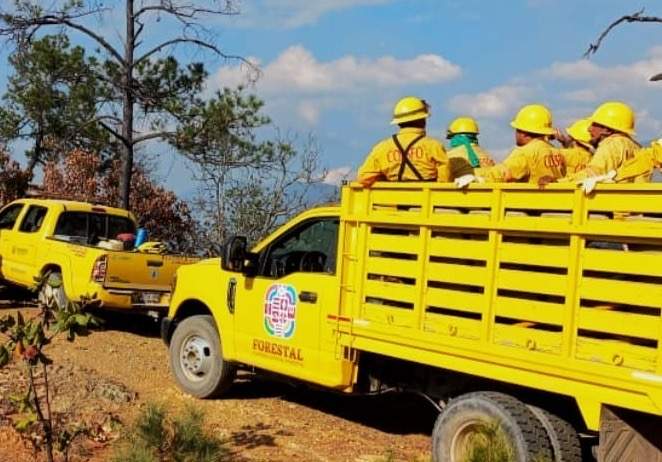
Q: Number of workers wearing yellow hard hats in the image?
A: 5